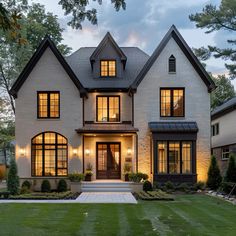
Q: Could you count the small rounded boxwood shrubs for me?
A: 4